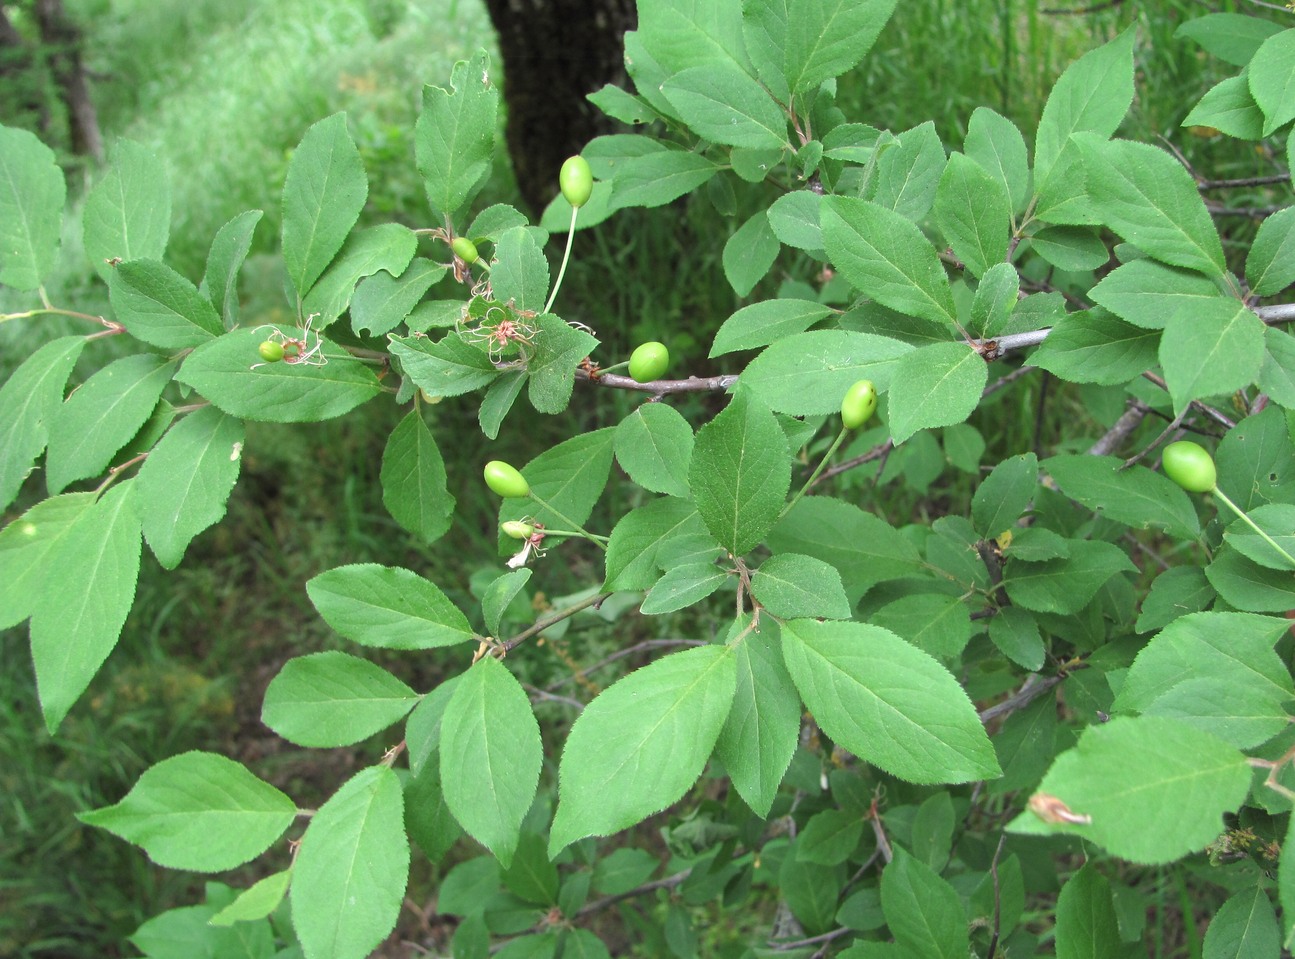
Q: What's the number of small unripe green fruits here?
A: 8